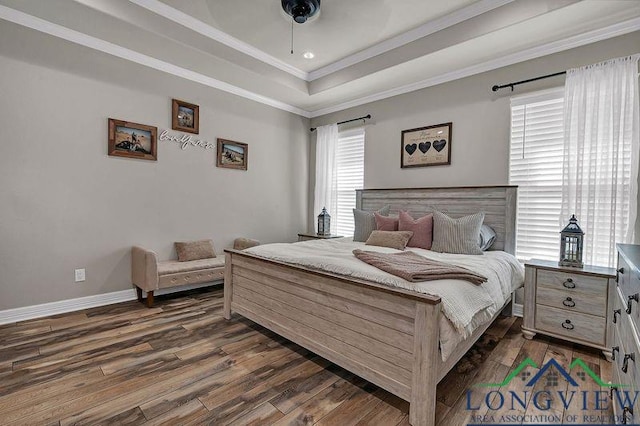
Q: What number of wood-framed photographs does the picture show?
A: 3